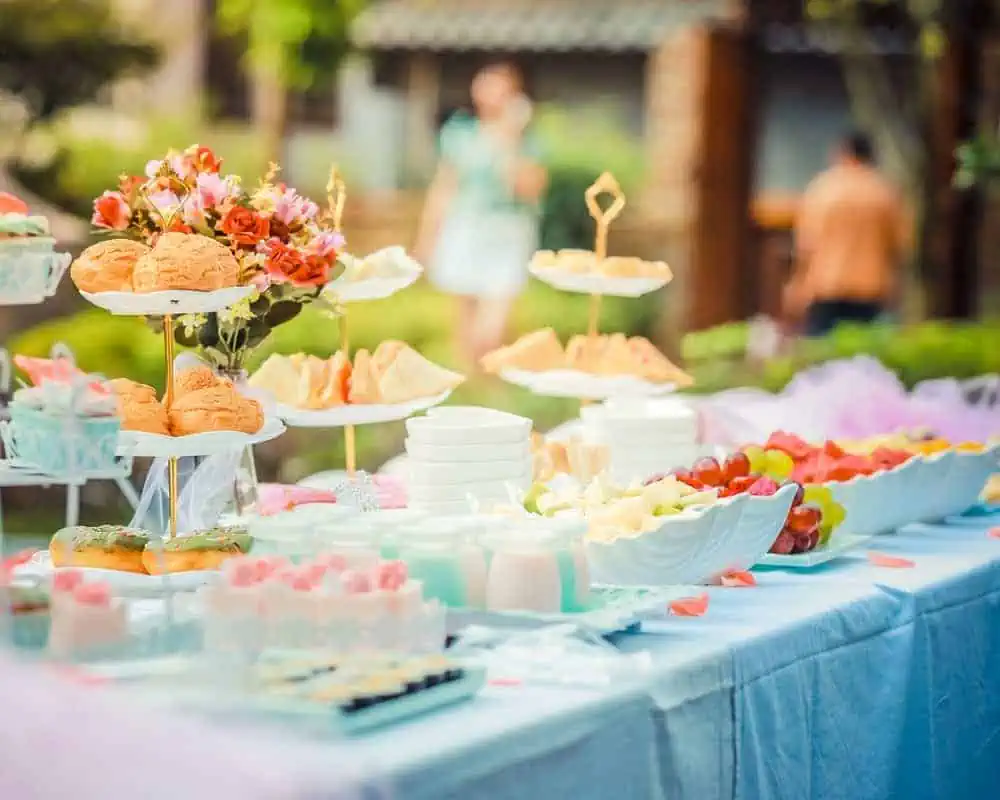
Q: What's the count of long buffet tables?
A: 1